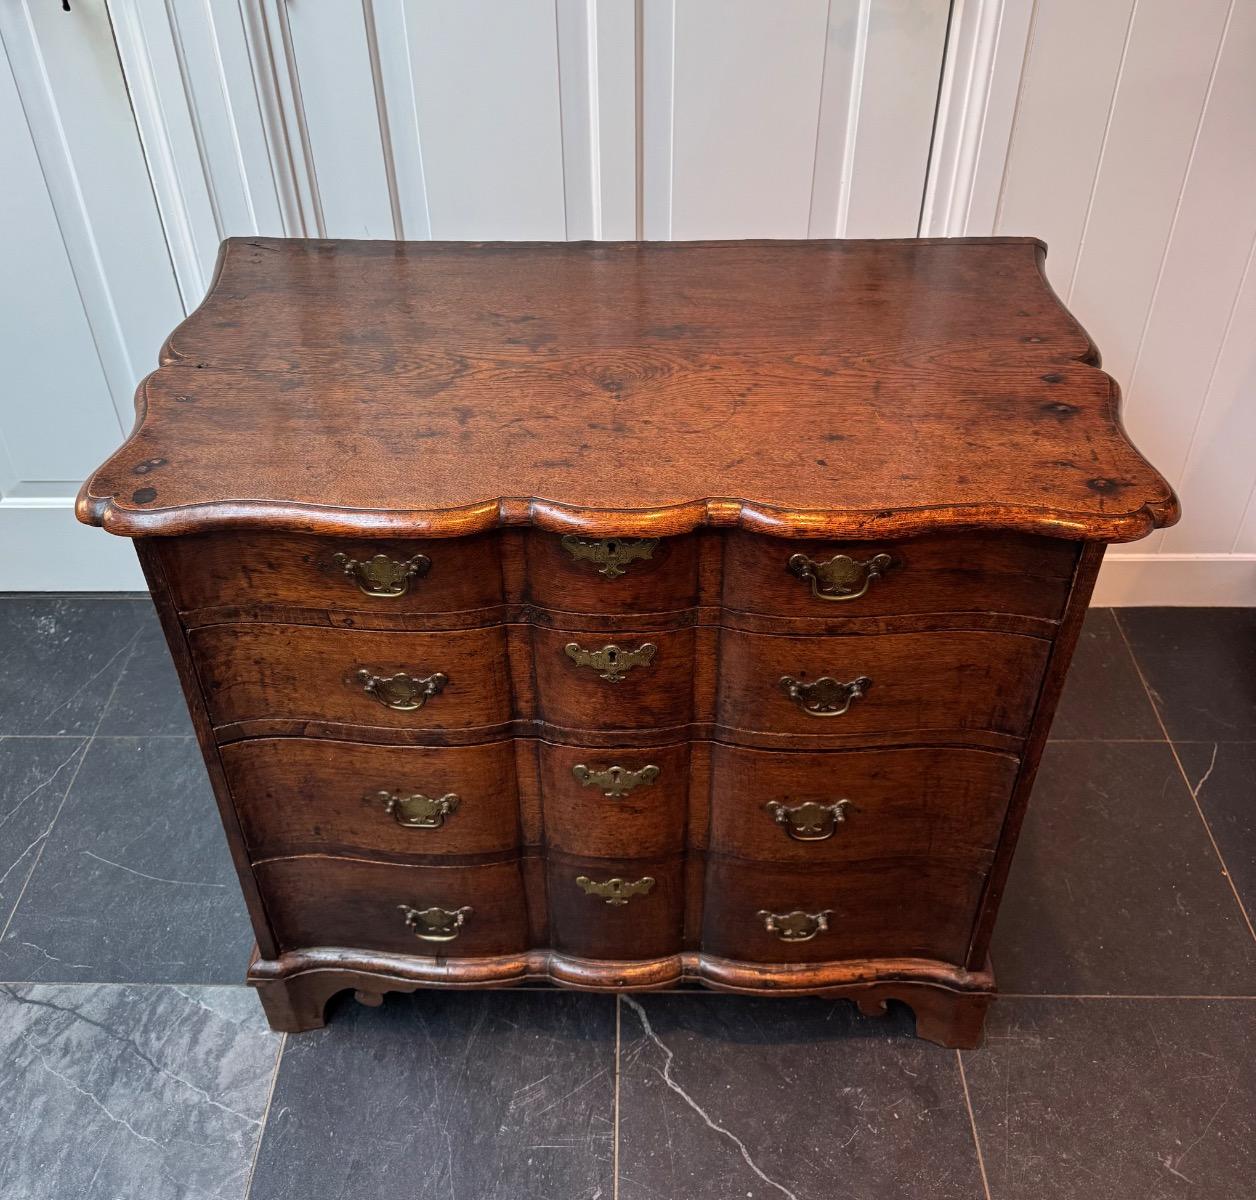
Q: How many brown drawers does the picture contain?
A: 4